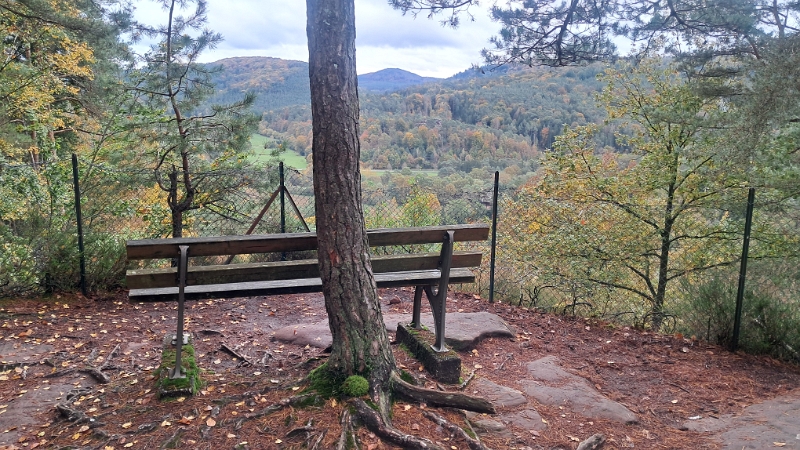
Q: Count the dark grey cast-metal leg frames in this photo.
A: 2